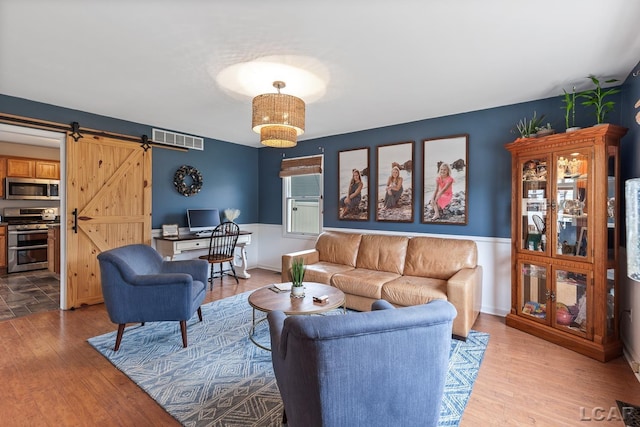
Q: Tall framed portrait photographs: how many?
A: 3